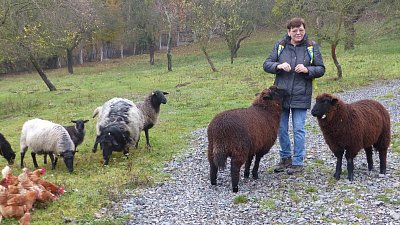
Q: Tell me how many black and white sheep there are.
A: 3